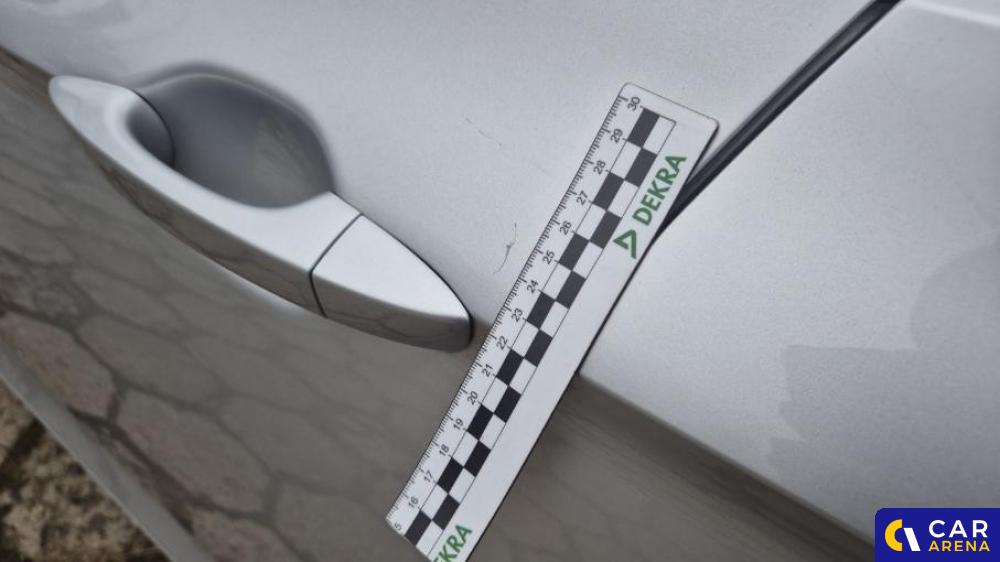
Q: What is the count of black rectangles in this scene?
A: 15